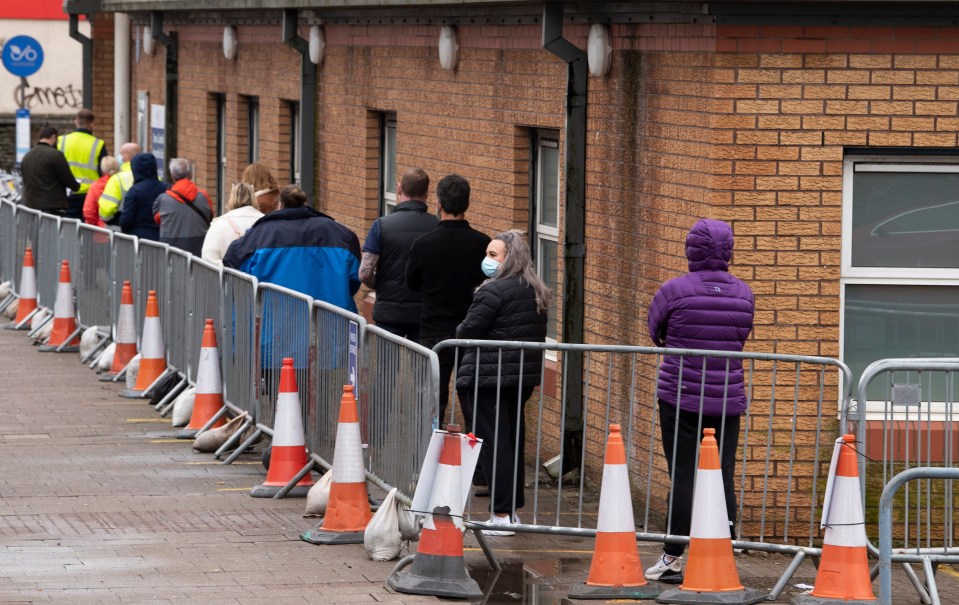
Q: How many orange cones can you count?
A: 11